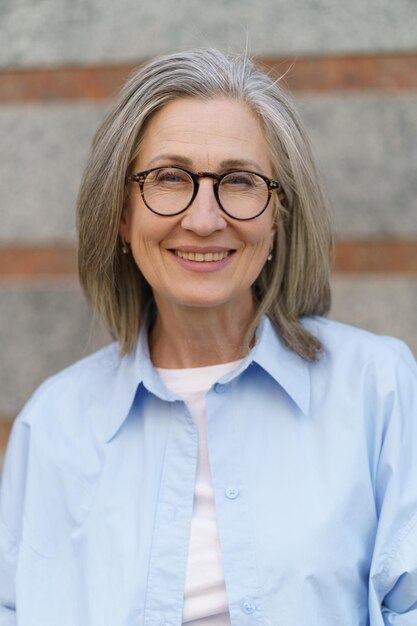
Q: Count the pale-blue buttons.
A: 3